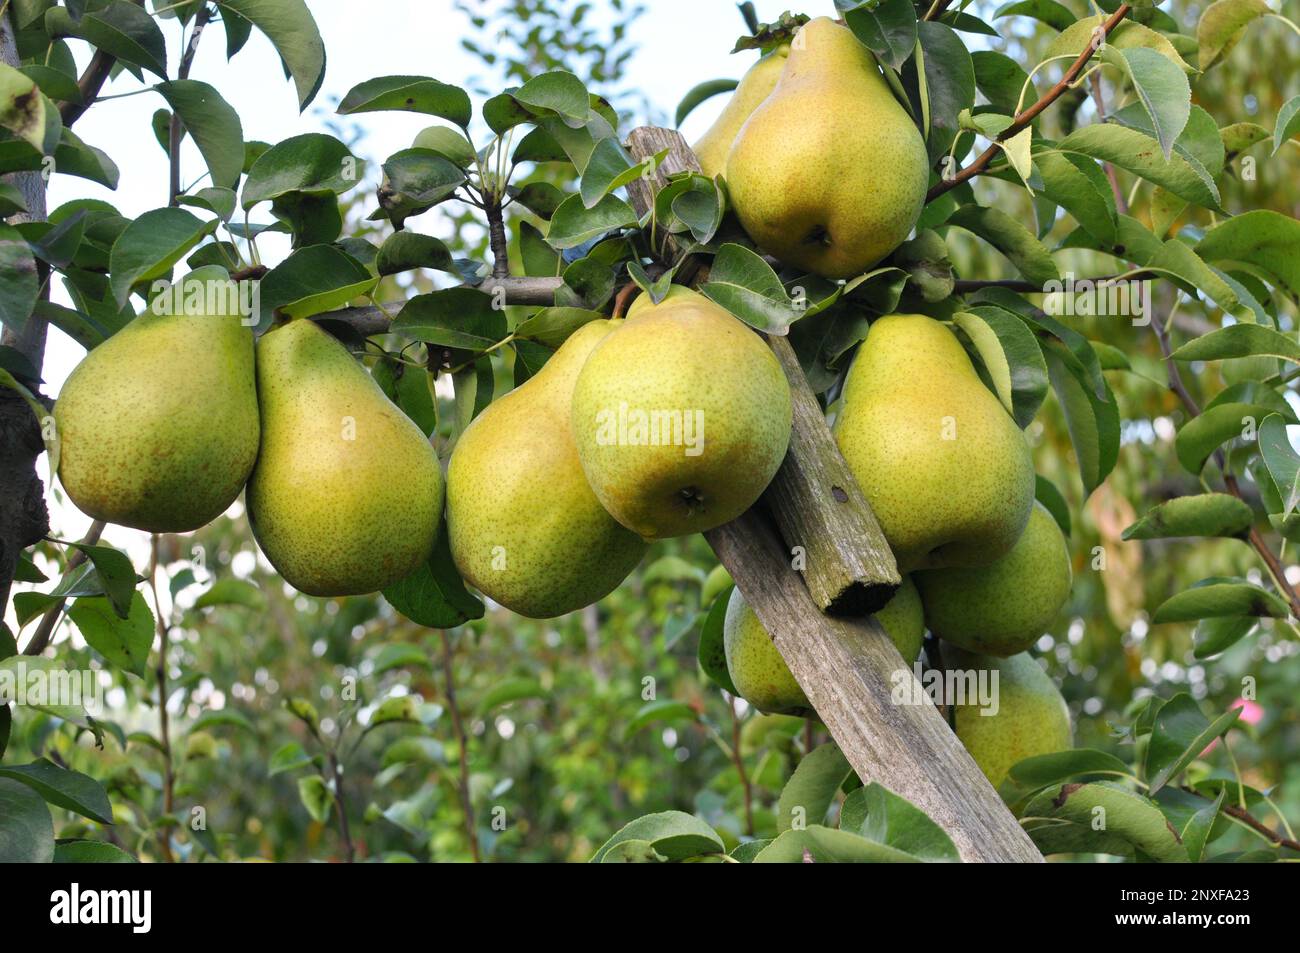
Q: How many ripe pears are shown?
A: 10